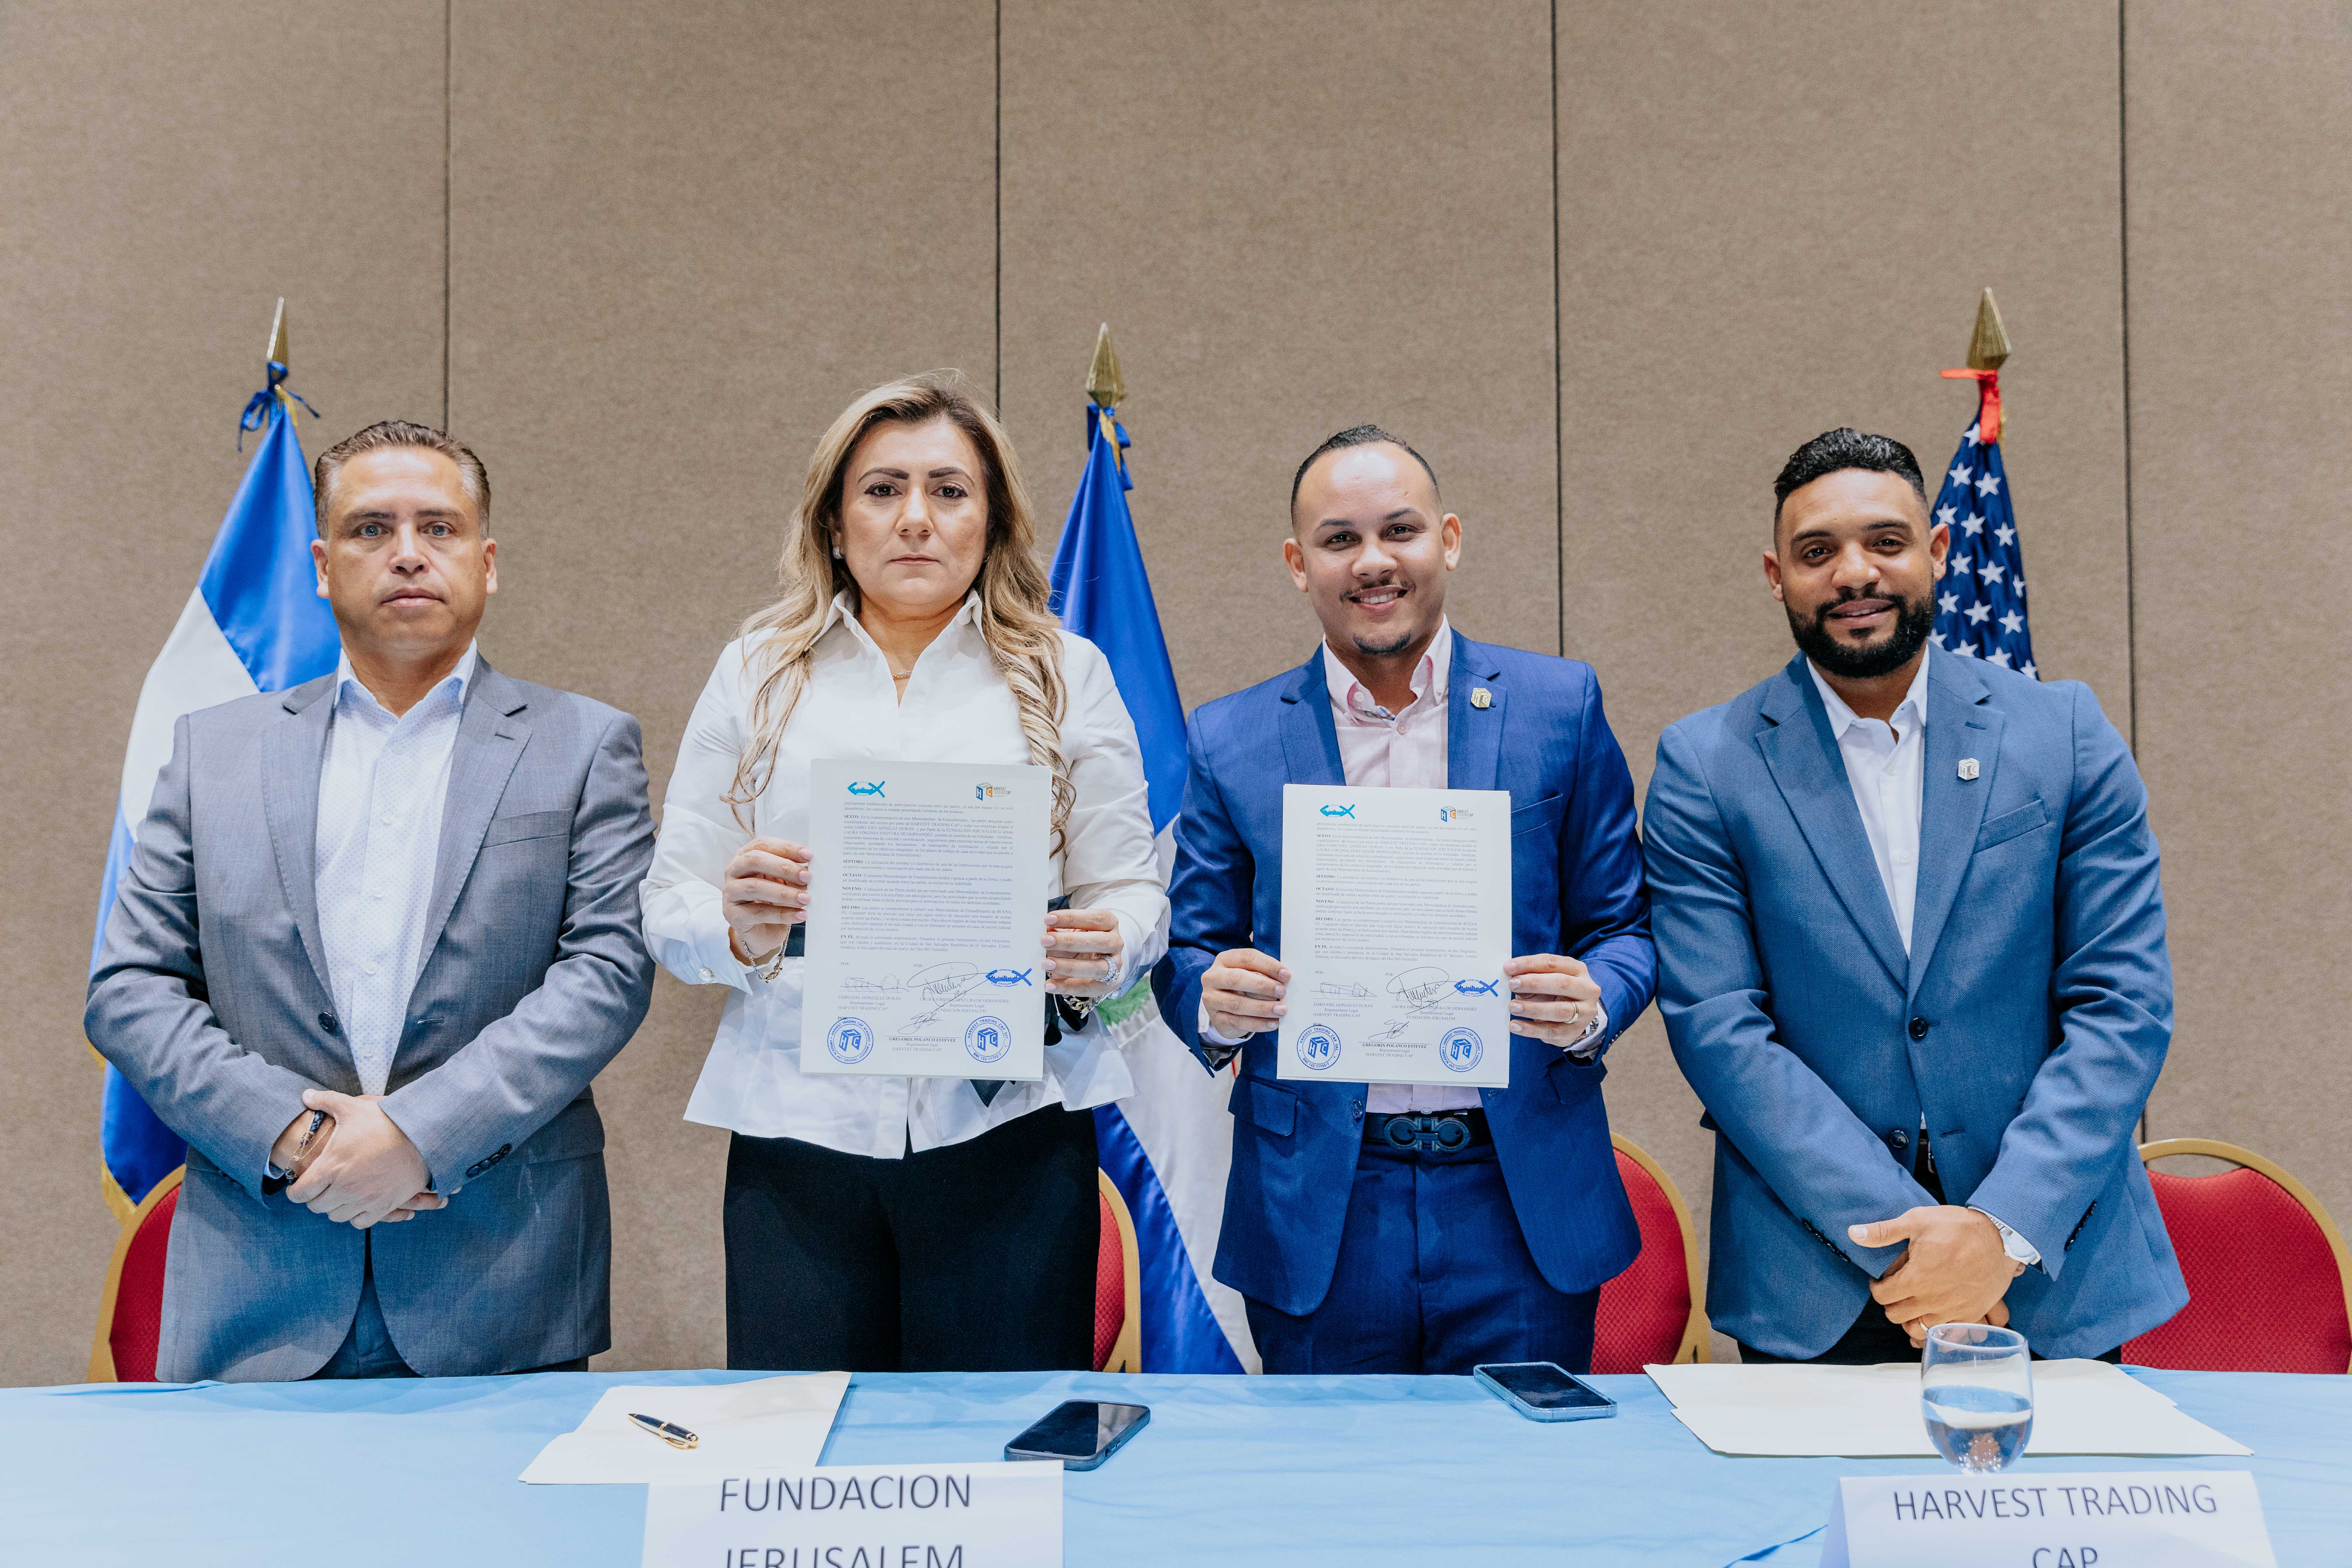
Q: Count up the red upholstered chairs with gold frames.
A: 4